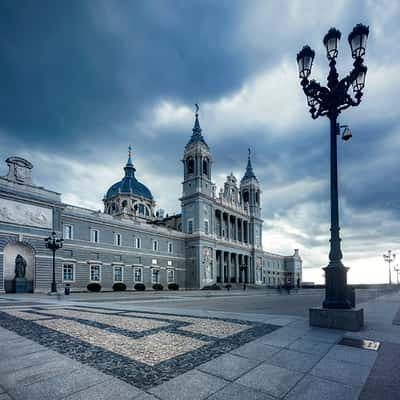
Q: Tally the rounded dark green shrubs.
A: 5